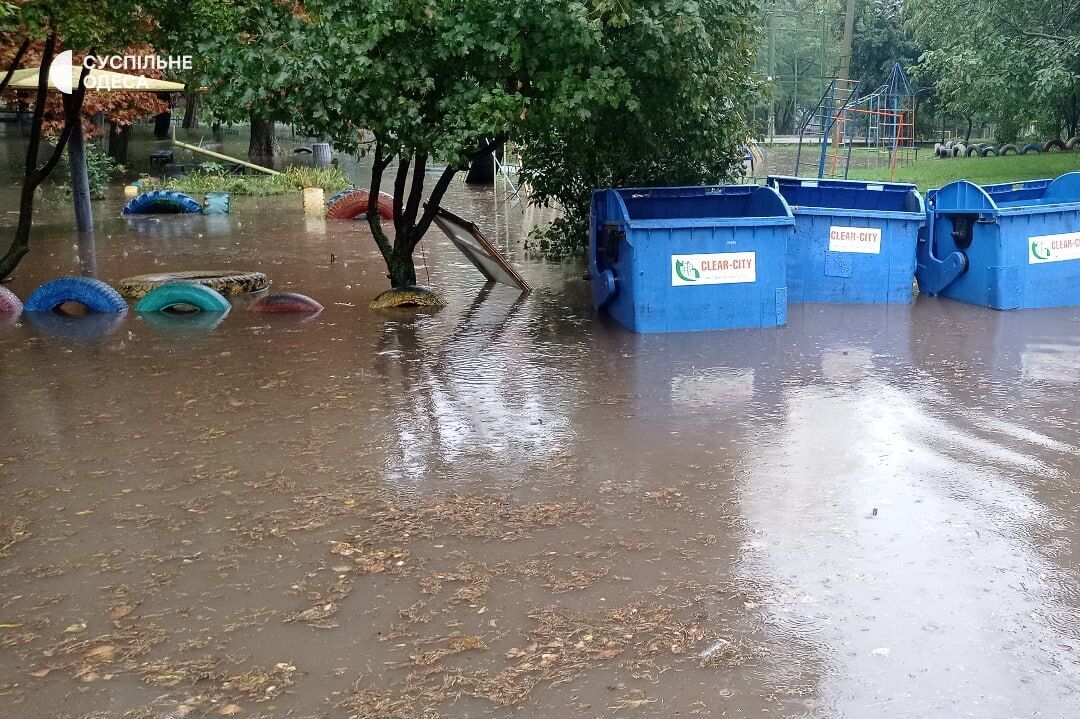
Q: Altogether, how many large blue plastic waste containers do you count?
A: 3